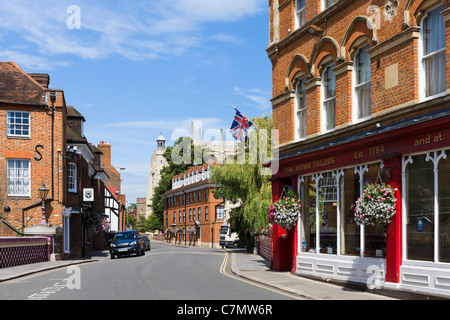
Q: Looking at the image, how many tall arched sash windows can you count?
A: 4